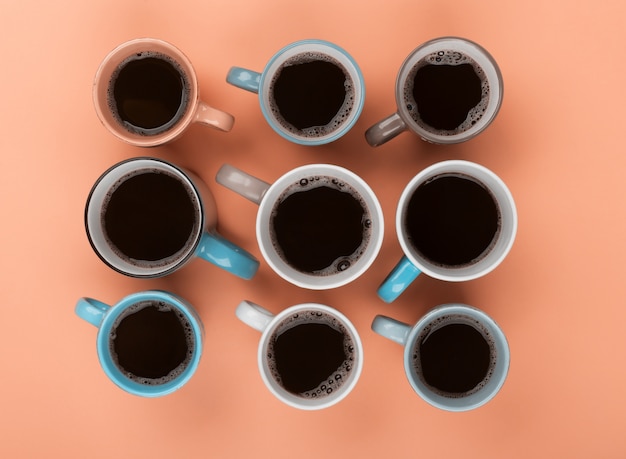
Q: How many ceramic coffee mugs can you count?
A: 9